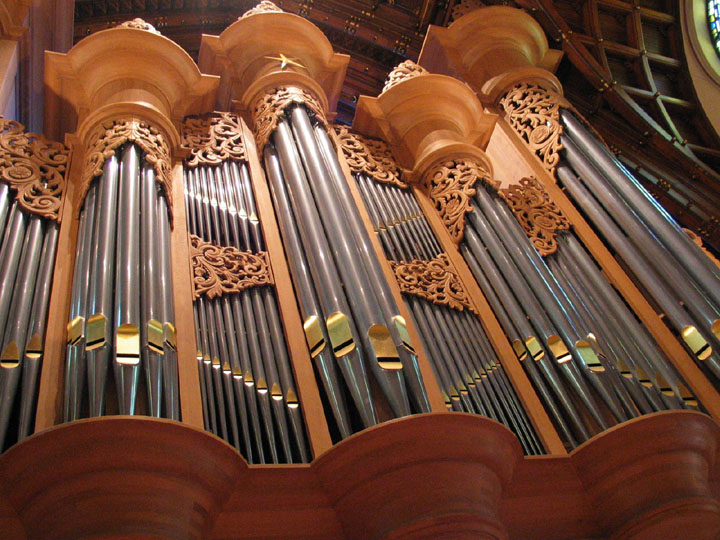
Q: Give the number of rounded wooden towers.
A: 4